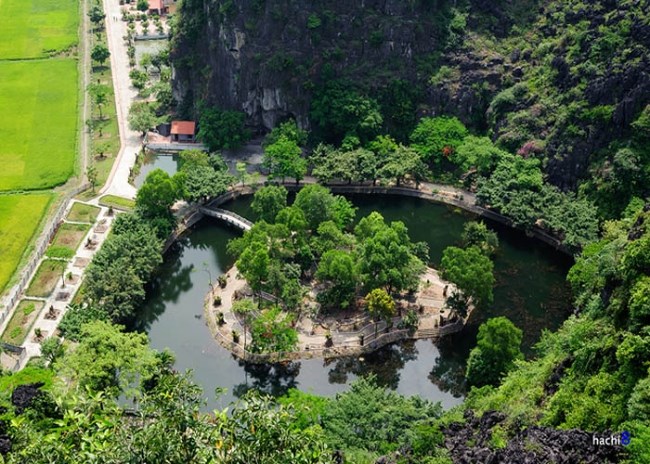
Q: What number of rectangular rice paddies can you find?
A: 3